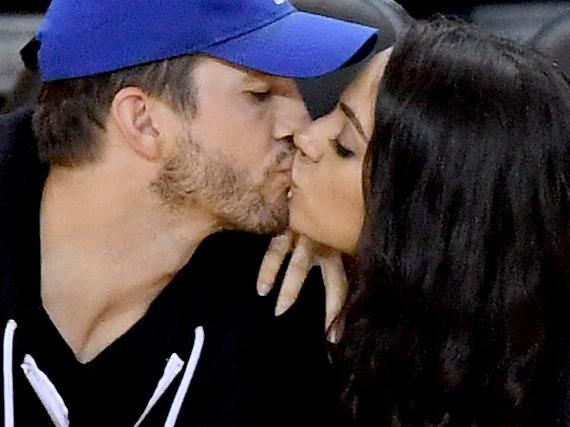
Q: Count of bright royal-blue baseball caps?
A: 1